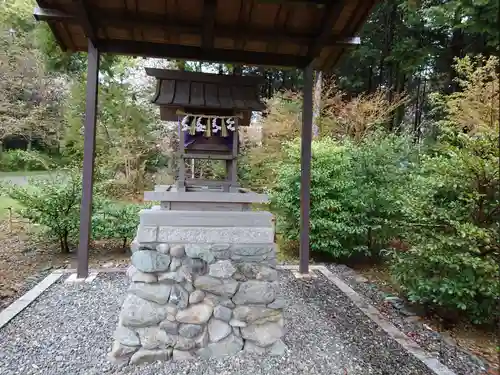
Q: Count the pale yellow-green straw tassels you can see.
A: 3